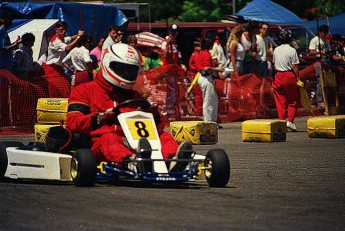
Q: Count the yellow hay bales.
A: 5